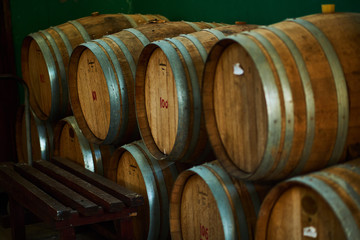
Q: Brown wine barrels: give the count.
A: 9